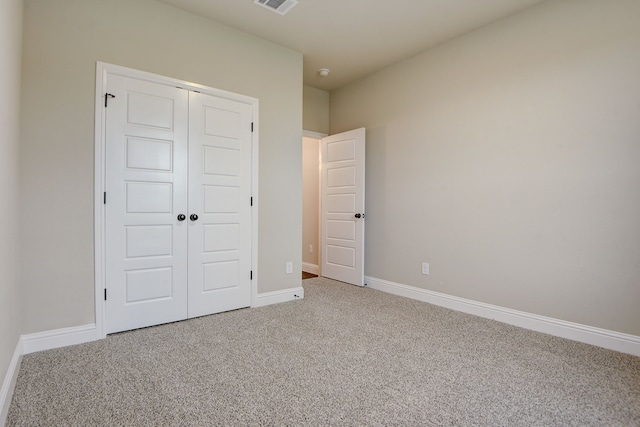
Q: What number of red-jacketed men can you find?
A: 0